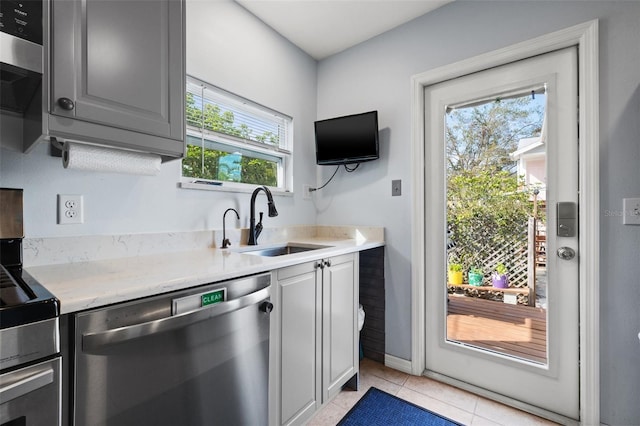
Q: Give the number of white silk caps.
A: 0